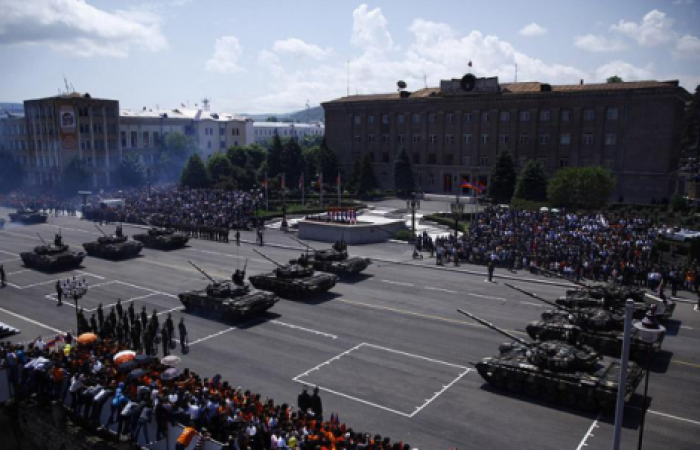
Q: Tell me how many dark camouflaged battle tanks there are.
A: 10